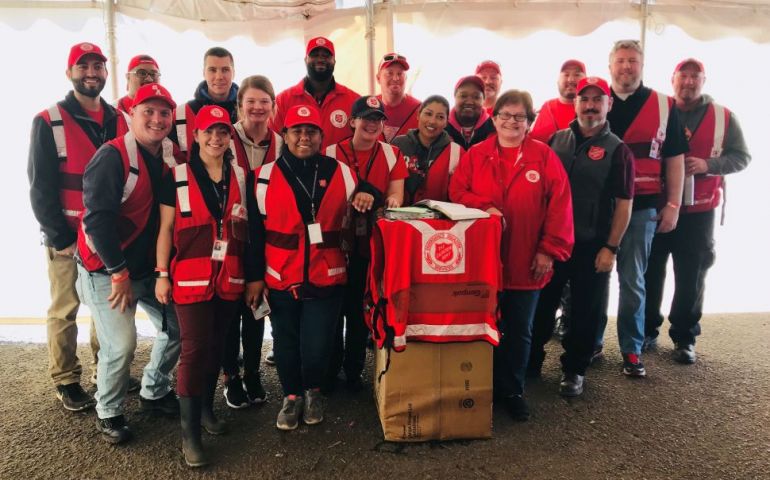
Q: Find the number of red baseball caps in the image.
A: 12